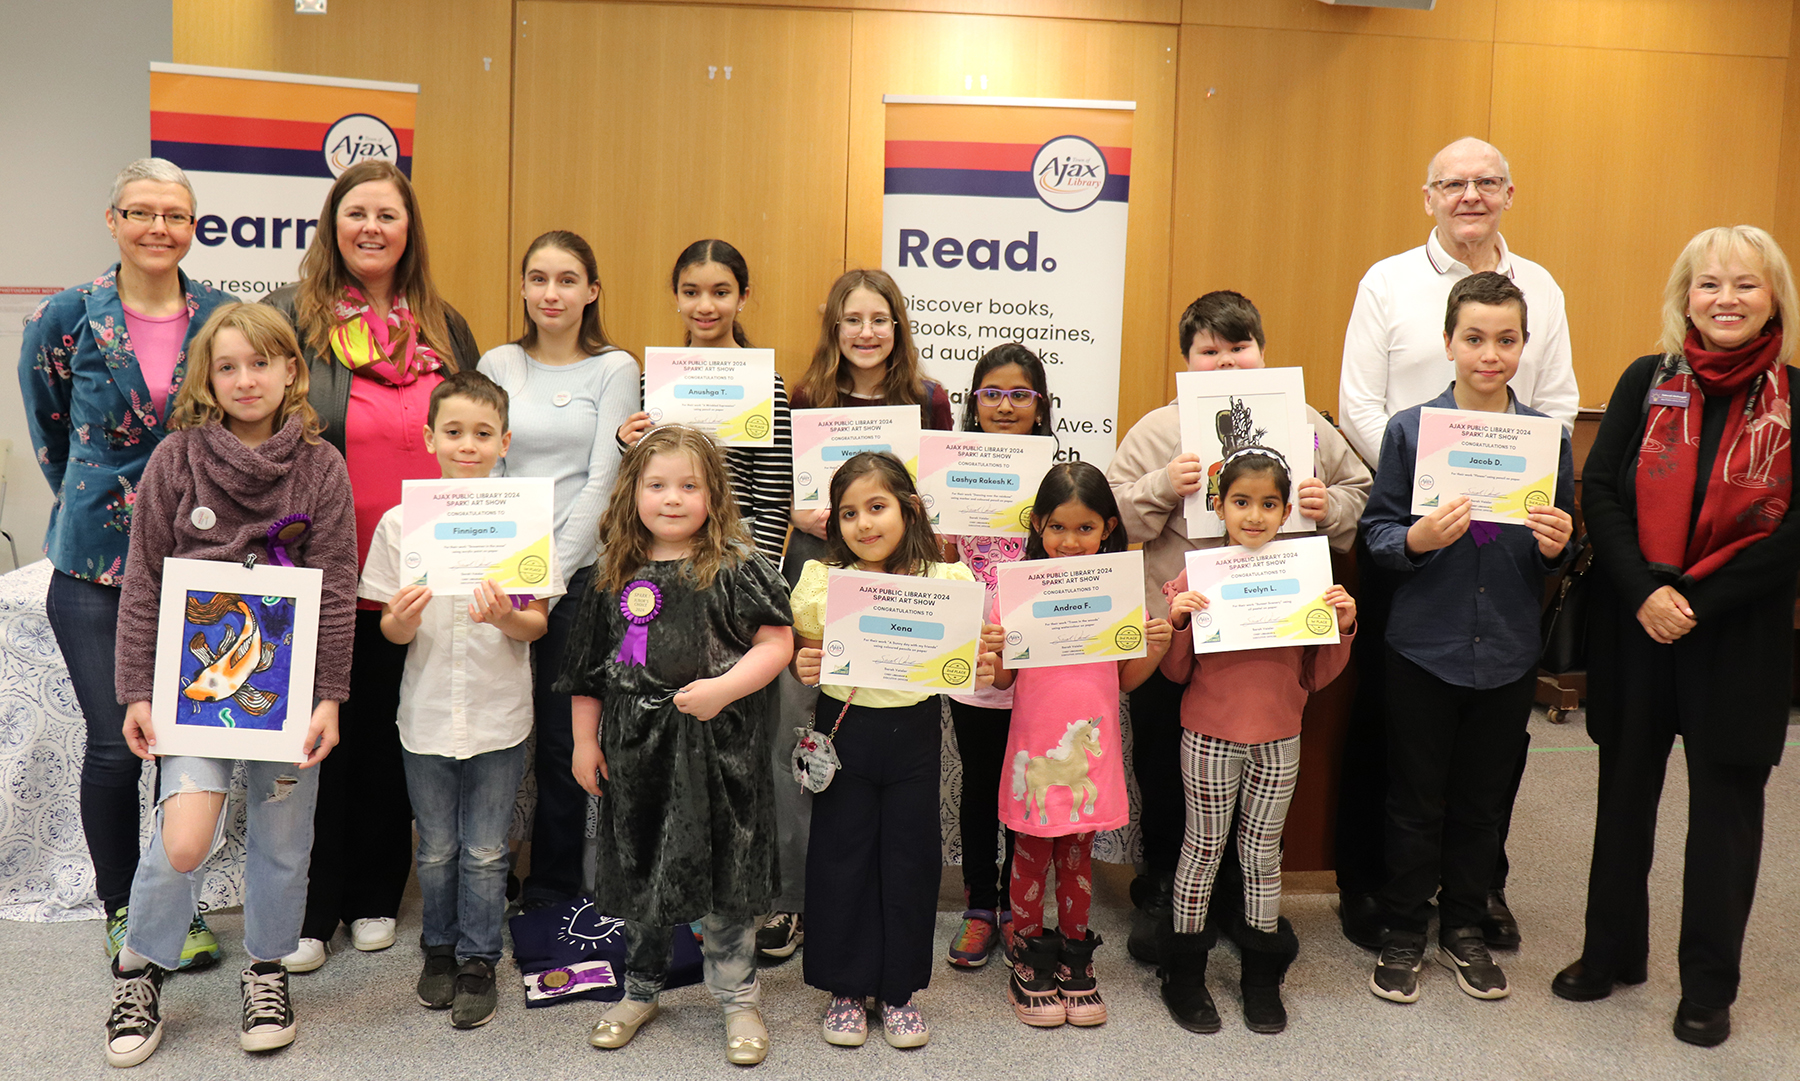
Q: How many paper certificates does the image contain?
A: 8